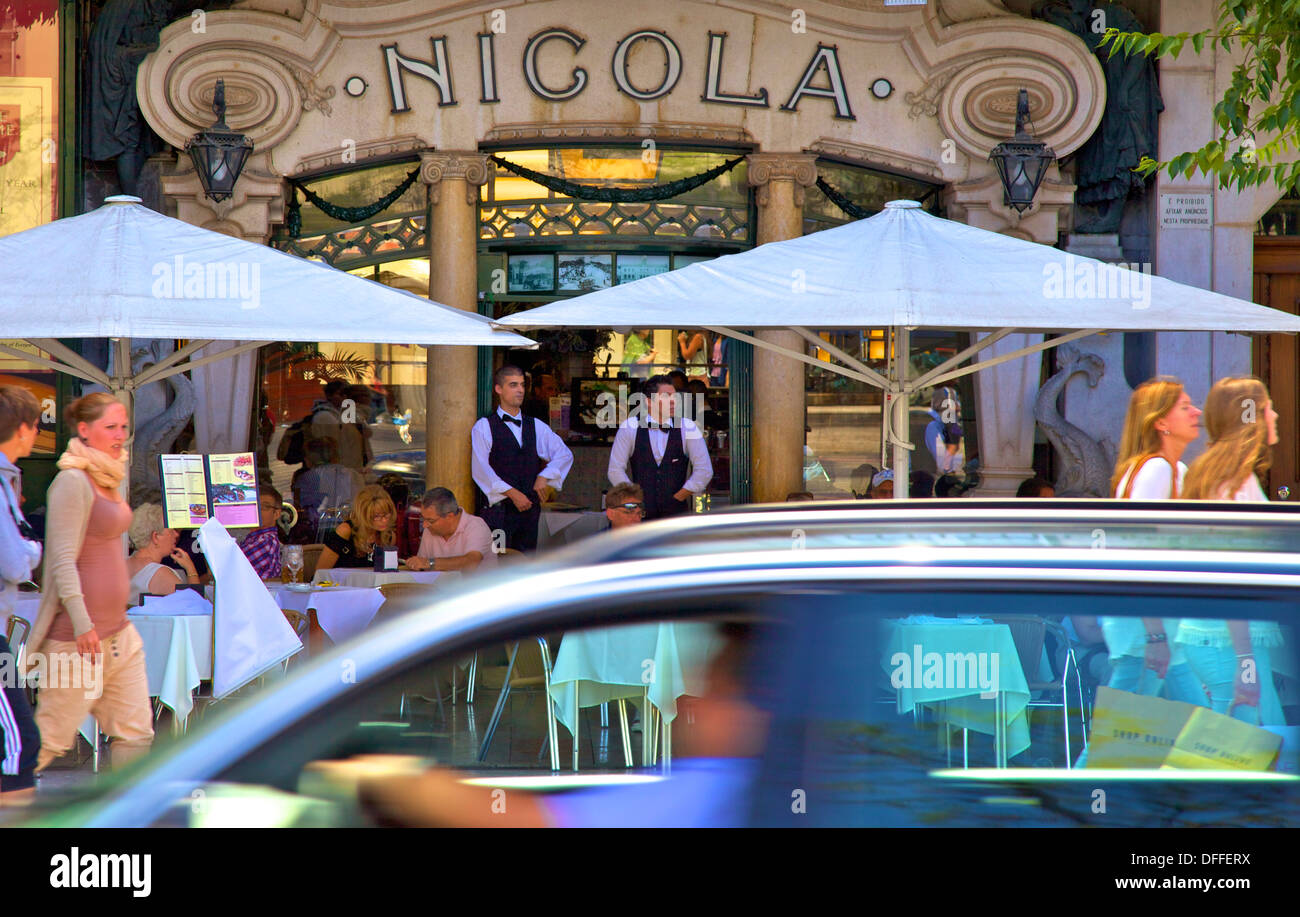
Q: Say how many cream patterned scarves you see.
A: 1